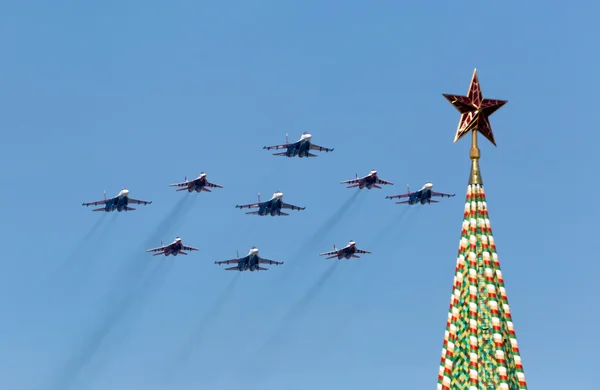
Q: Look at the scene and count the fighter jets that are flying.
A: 9